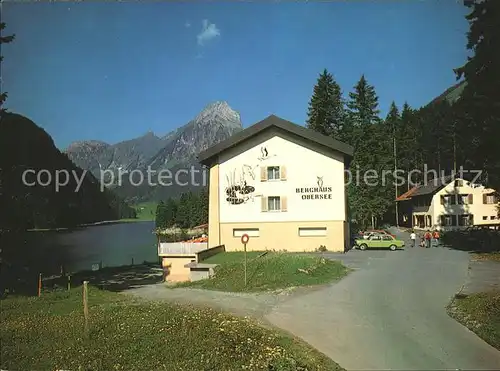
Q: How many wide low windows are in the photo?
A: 2